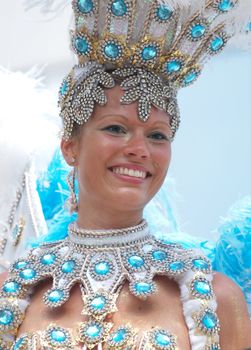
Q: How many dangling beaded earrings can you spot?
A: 1